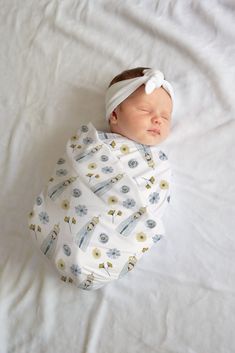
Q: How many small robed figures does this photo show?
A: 9